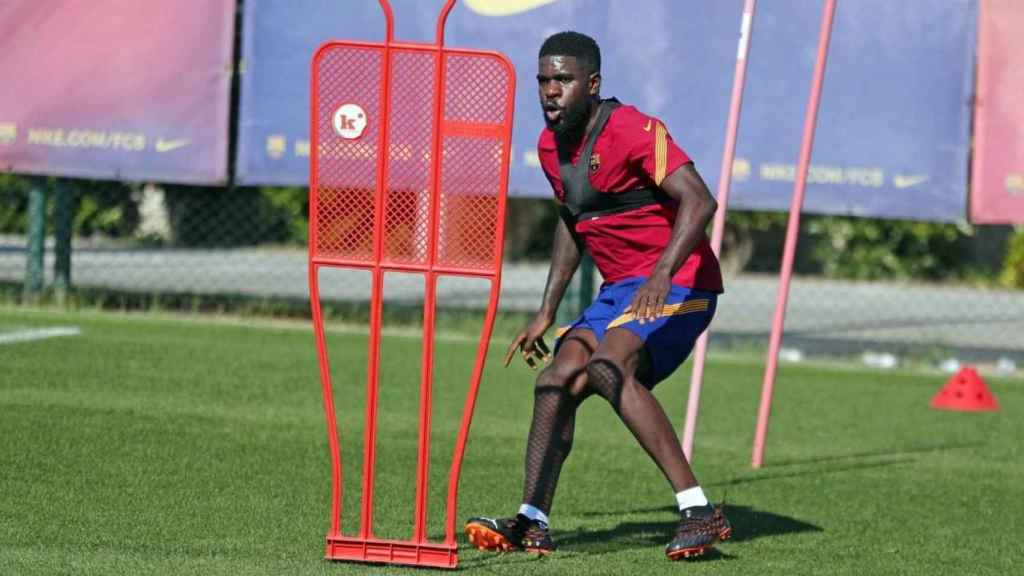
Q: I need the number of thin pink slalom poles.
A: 2